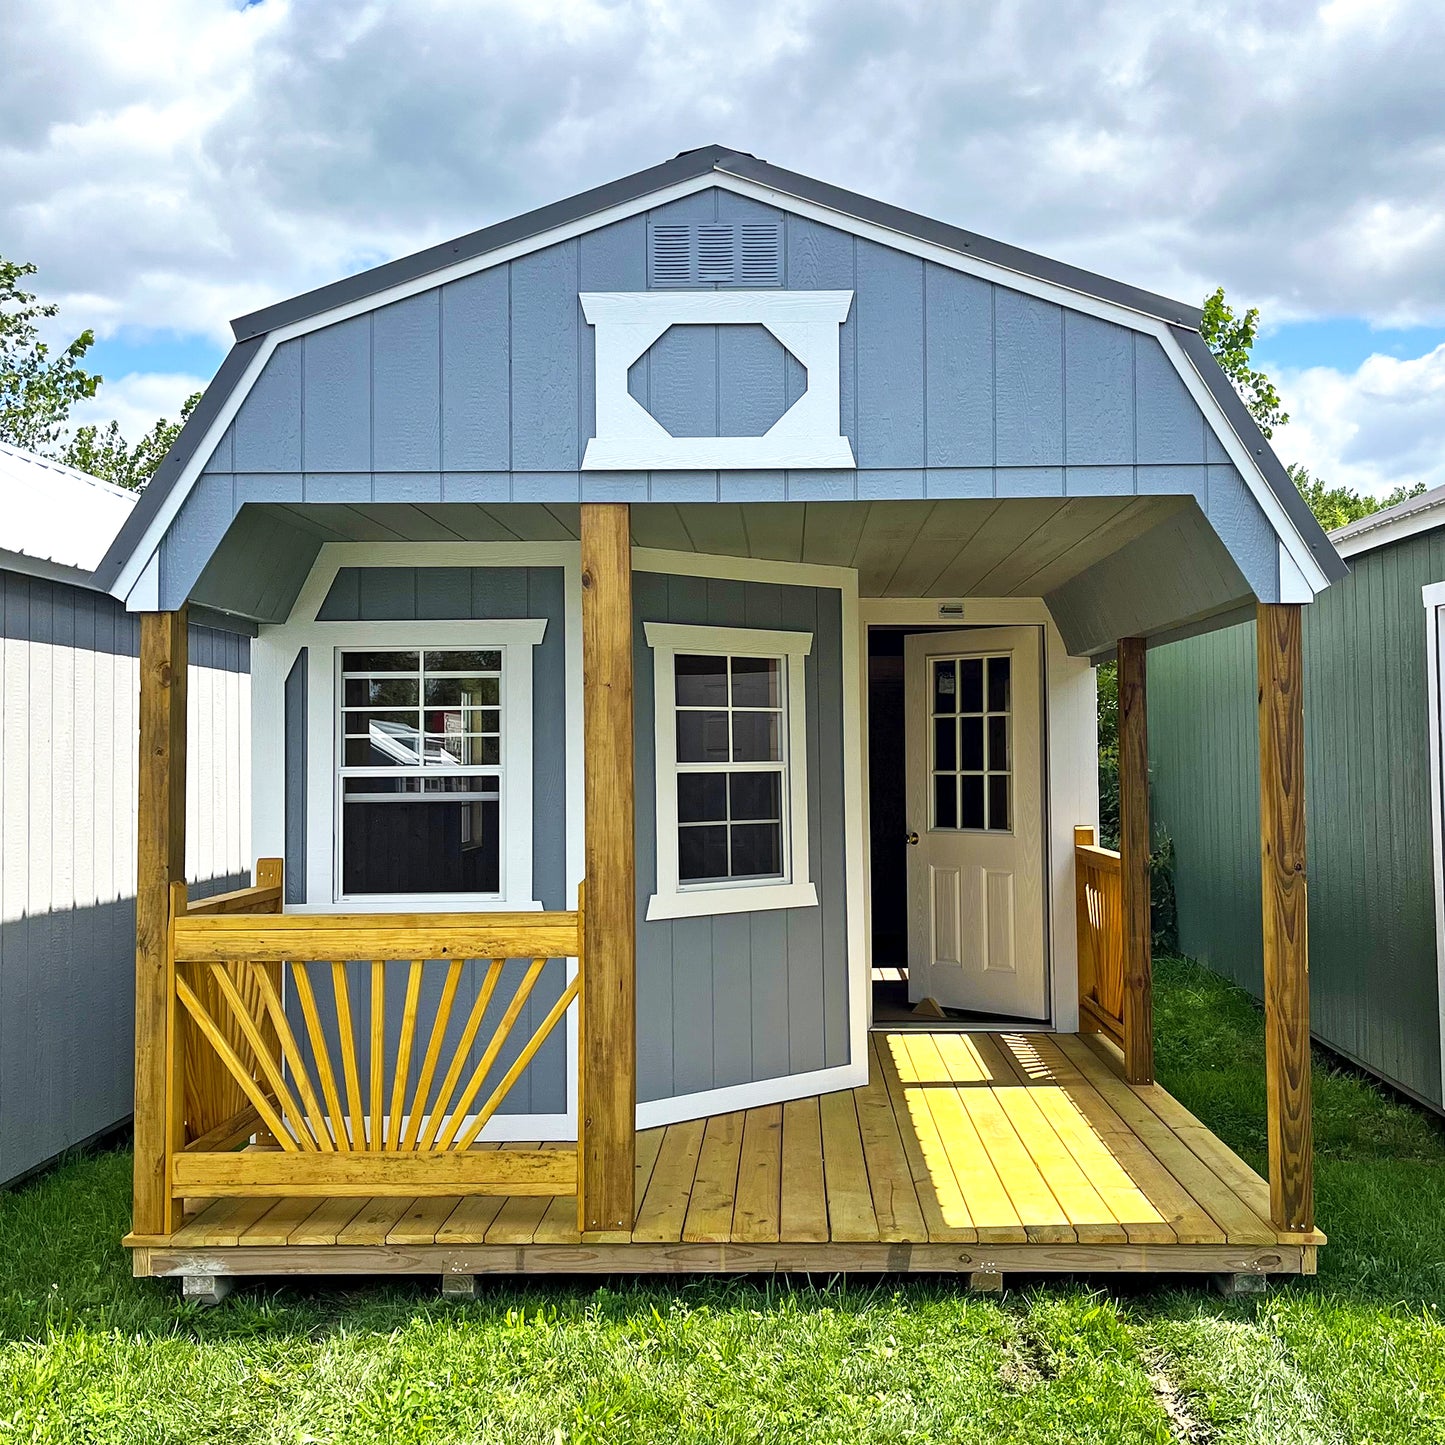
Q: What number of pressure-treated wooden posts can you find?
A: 4